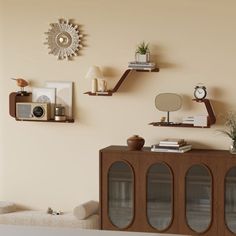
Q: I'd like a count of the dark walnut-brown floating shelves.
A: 3